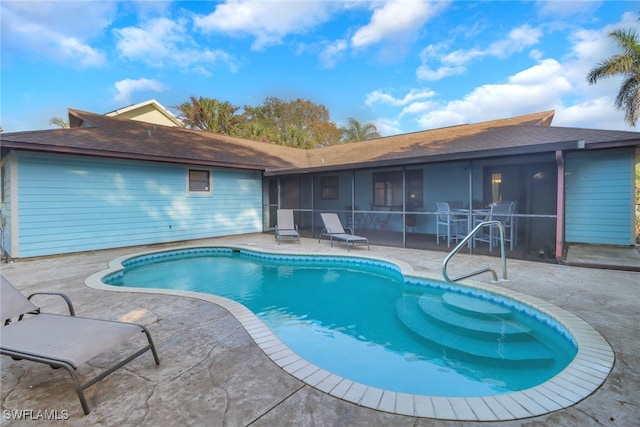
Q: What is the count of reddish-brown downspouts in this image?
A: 1